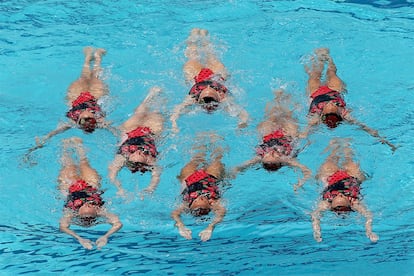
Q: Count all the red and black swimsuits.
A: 8